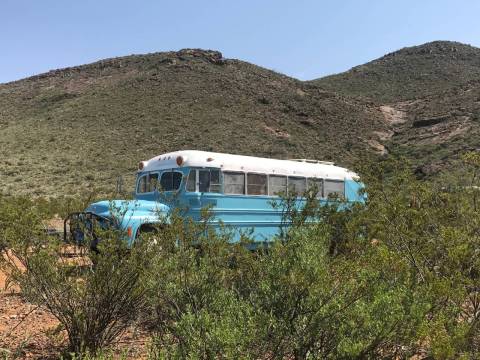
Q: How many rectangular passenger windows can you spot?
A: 6